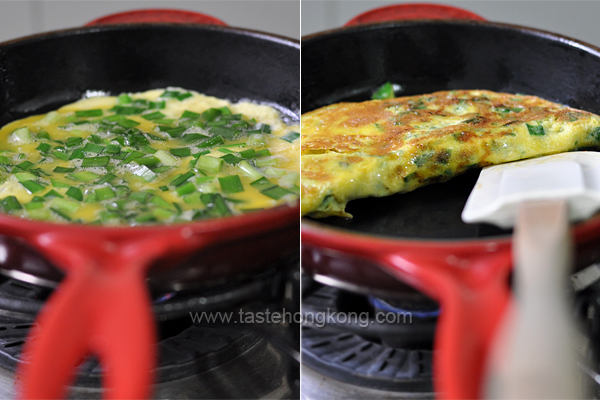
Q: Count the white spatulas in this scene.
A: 1